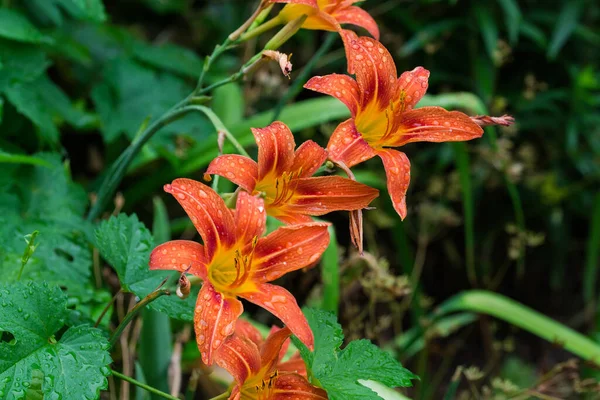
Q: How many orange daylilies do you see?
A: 5